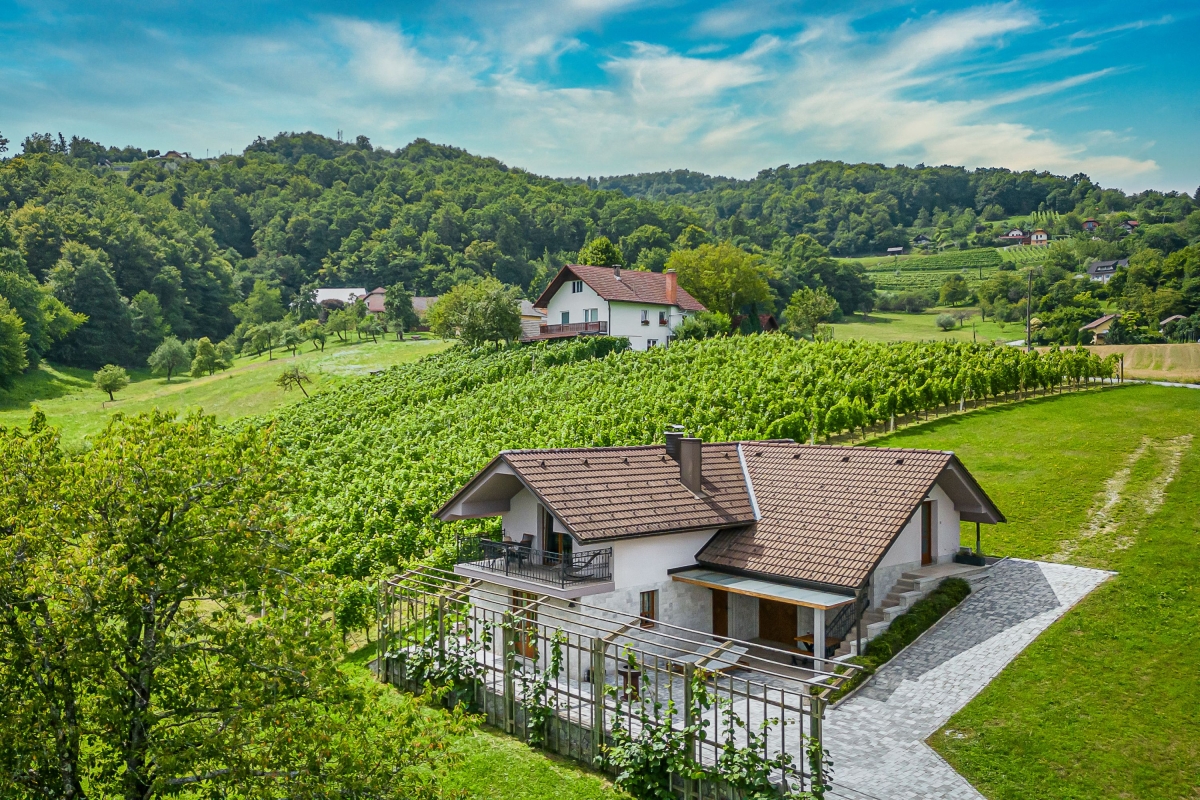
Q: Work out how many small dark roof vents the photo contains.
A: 9